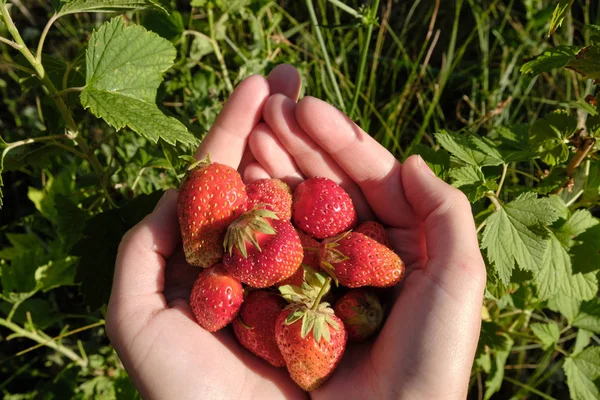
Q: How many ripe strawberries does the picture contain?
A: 11